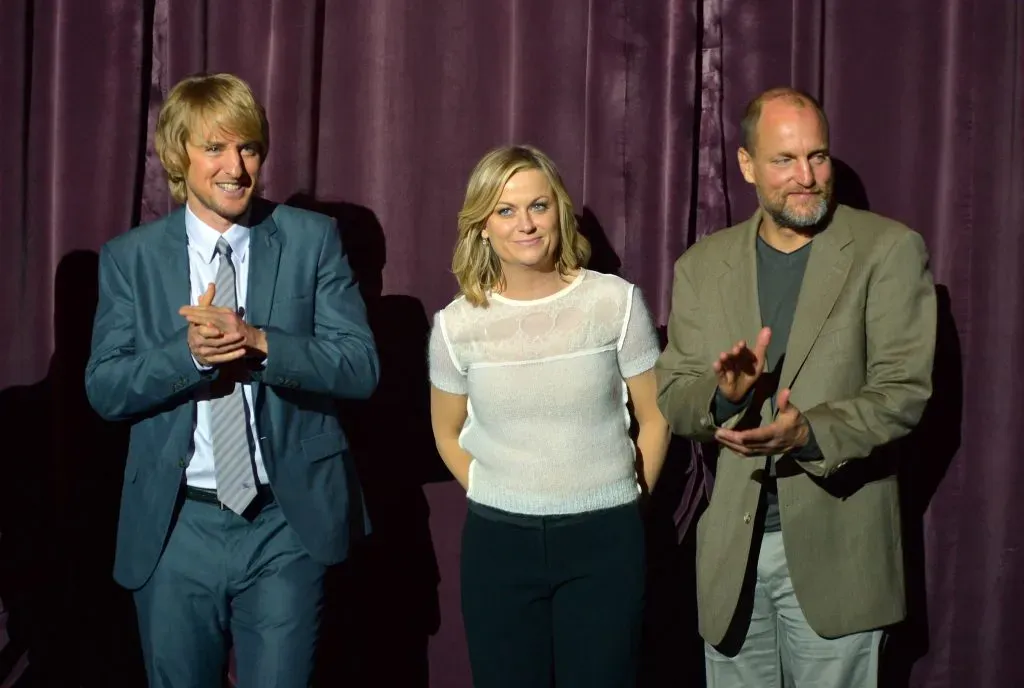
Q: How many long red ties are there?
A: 0